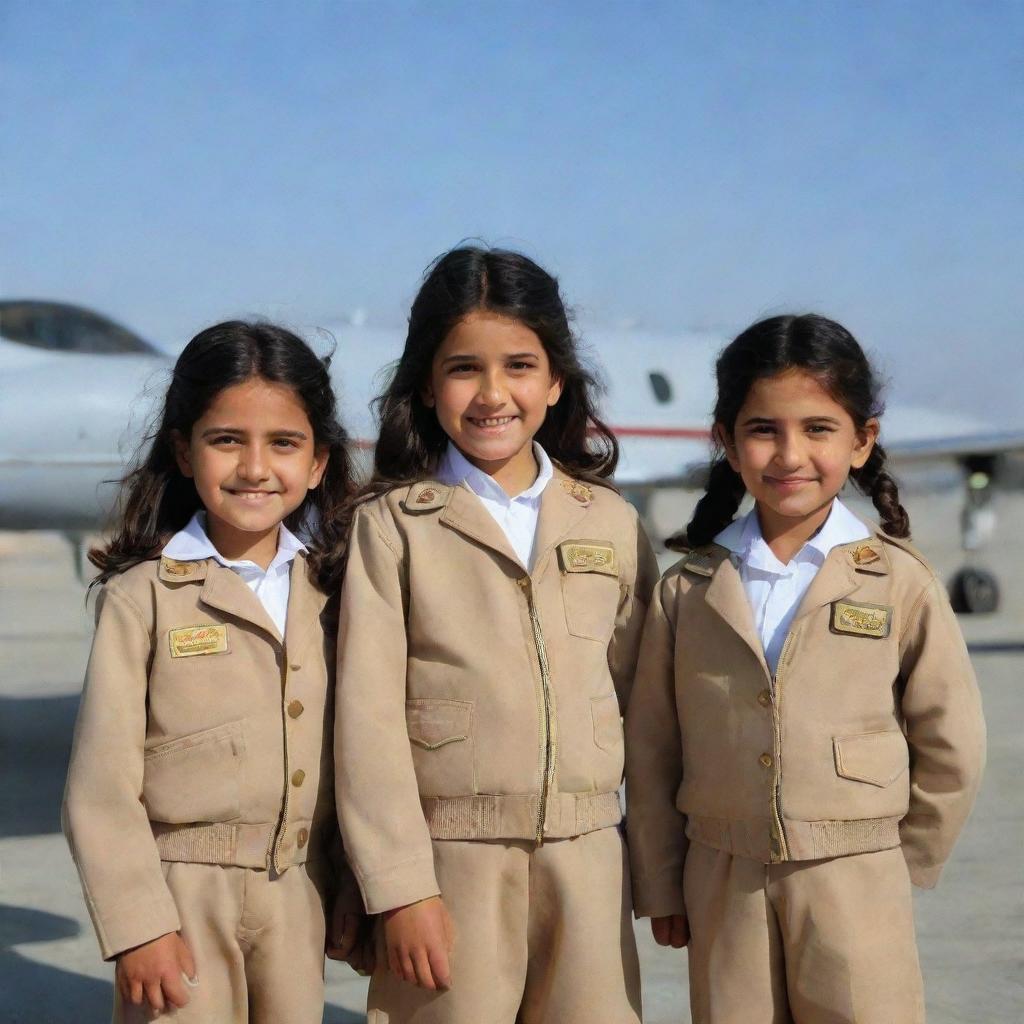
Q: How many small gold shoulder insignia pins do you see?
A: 4